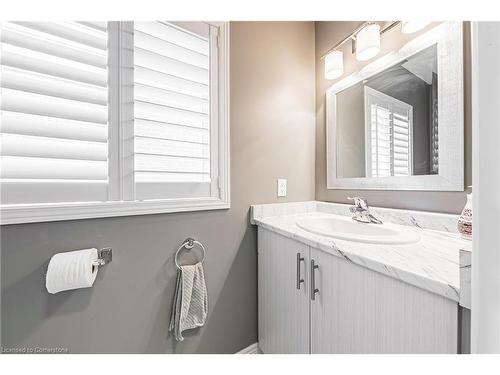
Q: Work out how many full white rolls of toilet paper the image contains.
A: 1